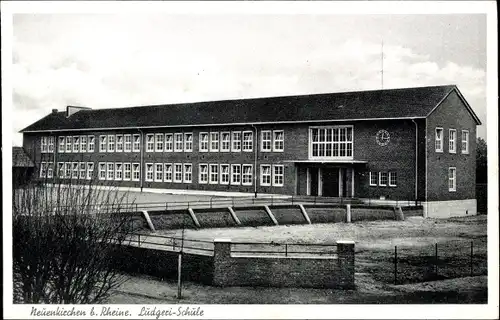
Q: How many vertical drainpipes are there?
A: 4